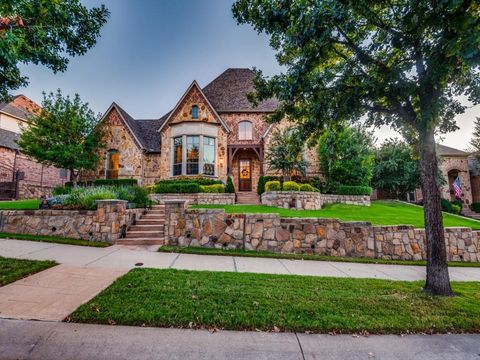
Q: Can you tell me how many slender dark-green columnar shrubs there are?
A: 2